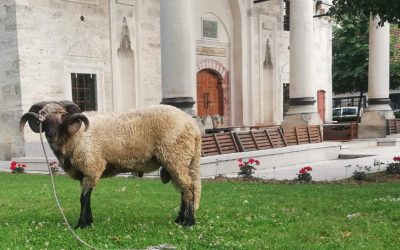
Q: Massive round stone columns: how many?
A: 3